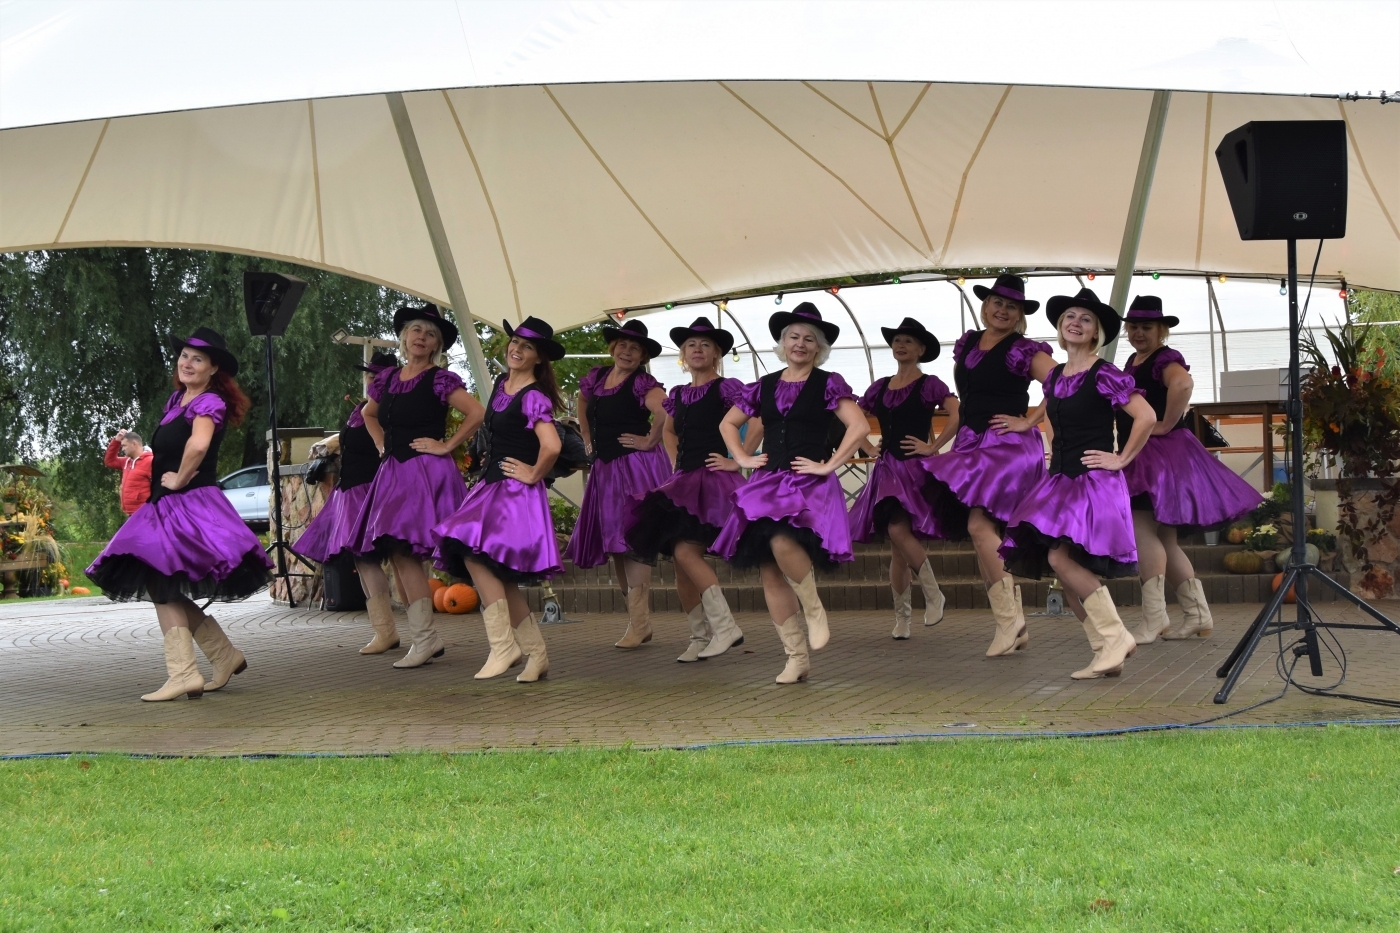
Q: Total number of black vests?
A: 11